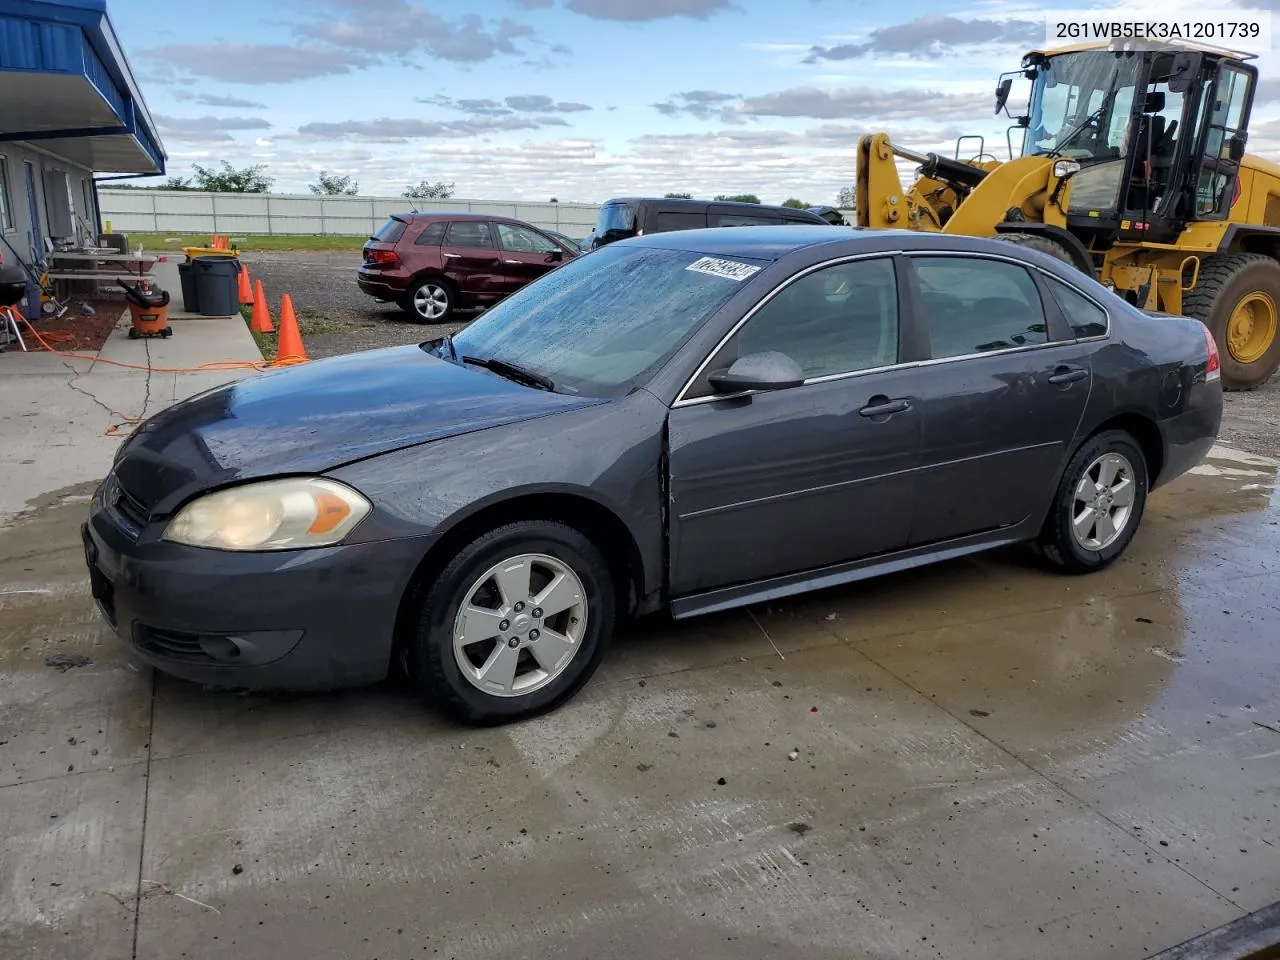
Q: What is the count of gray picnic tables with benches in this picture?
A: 1